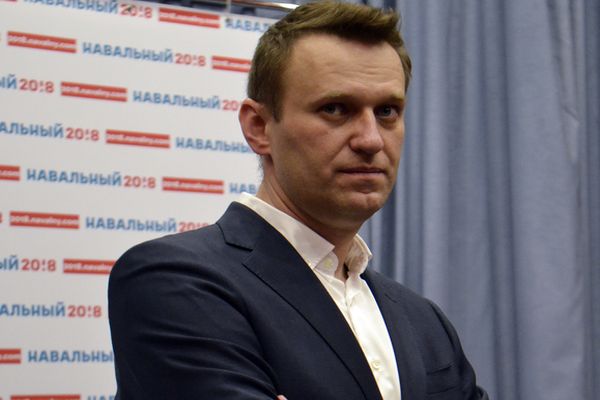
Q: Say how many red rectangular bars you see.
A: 11